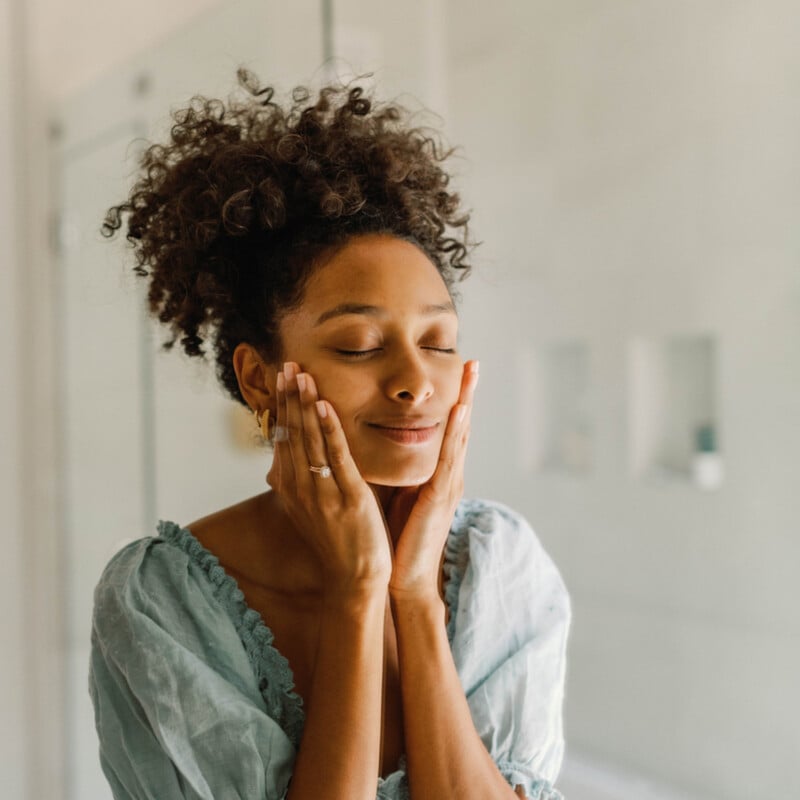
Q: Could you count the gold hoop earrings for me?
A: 2